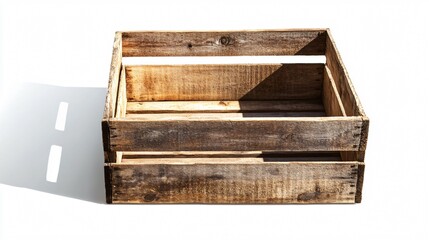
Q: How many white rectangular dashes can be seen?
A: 2